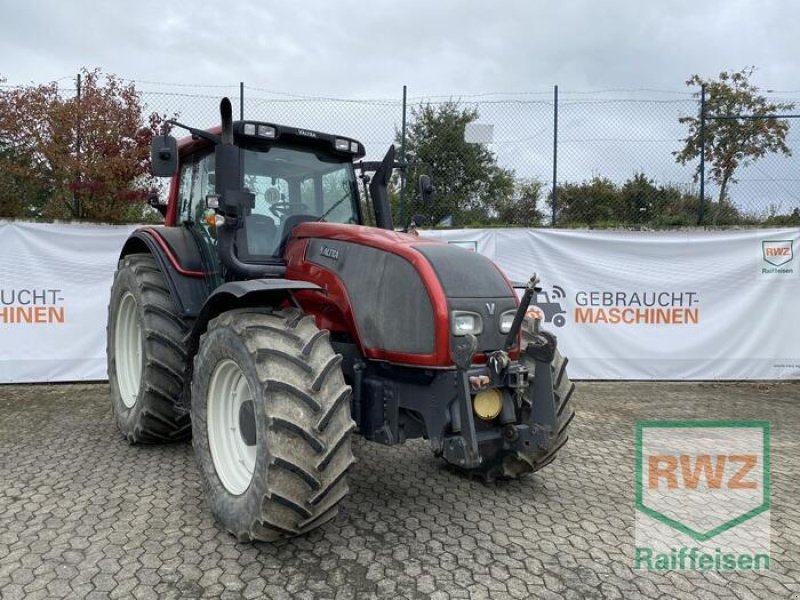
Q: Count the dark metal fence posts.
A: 5